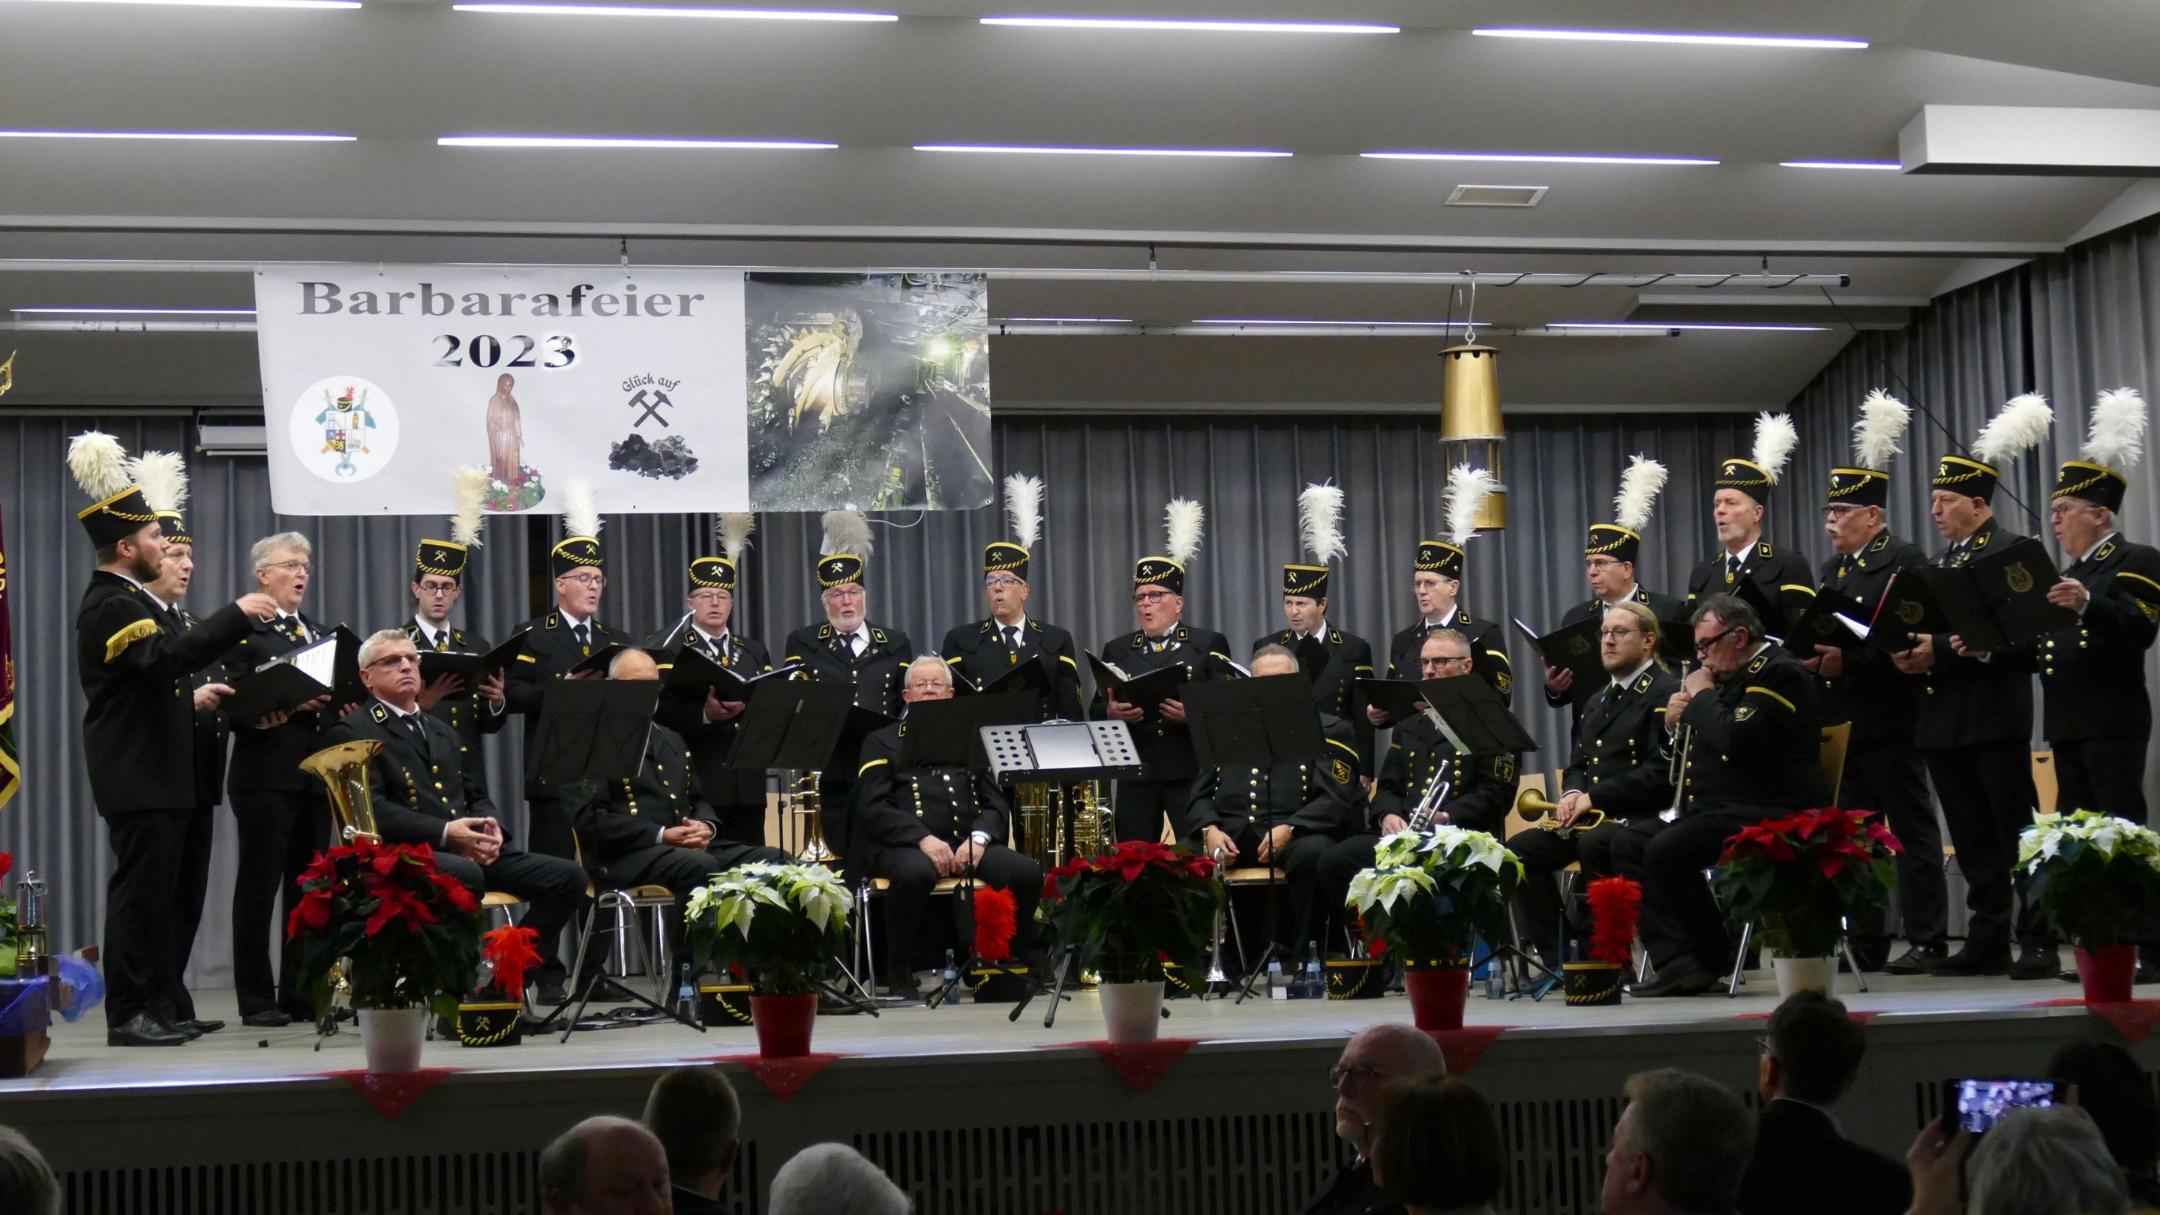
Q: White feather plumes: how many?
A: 15